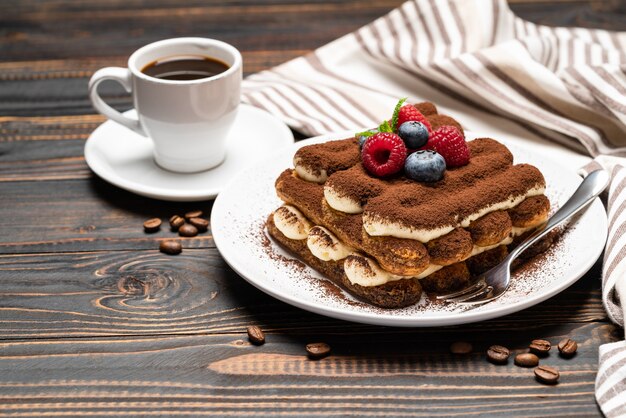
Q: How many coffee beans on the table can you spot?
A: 14